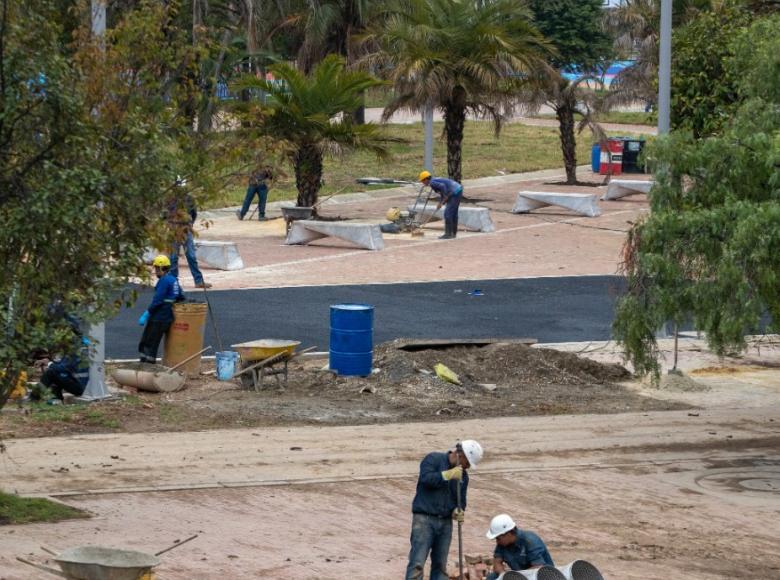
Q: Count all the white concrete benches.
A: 5